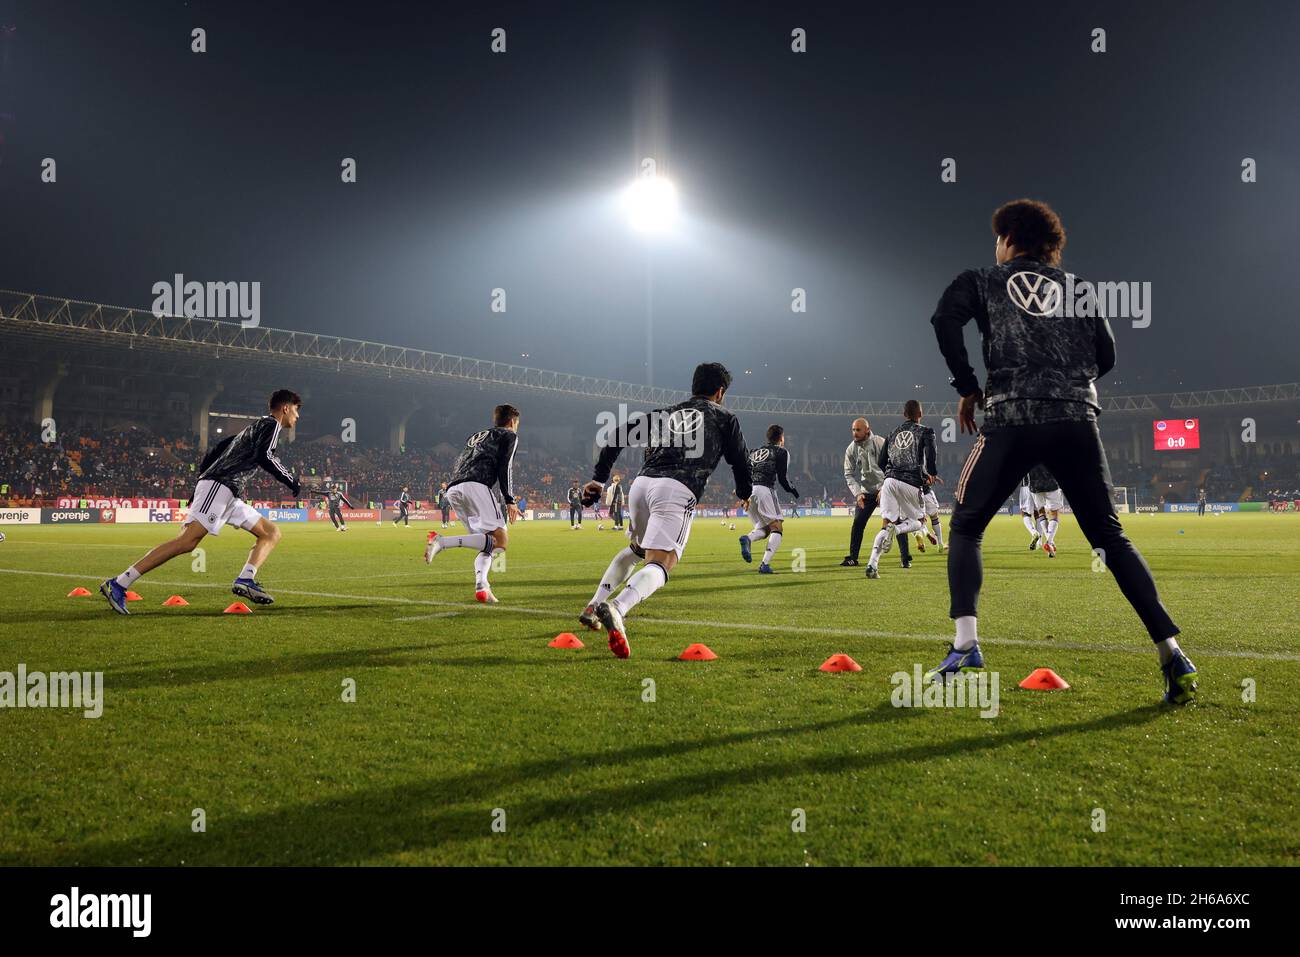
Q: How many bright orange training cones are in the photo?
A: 8